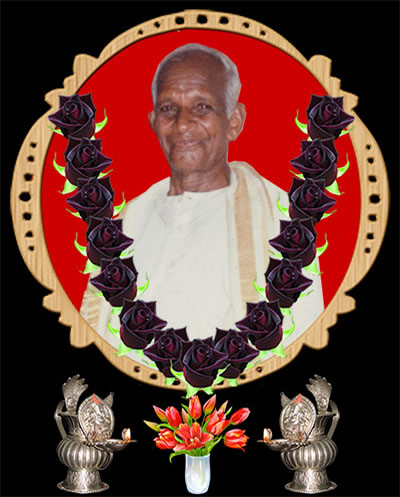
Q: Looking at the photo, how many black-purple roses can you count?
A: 15